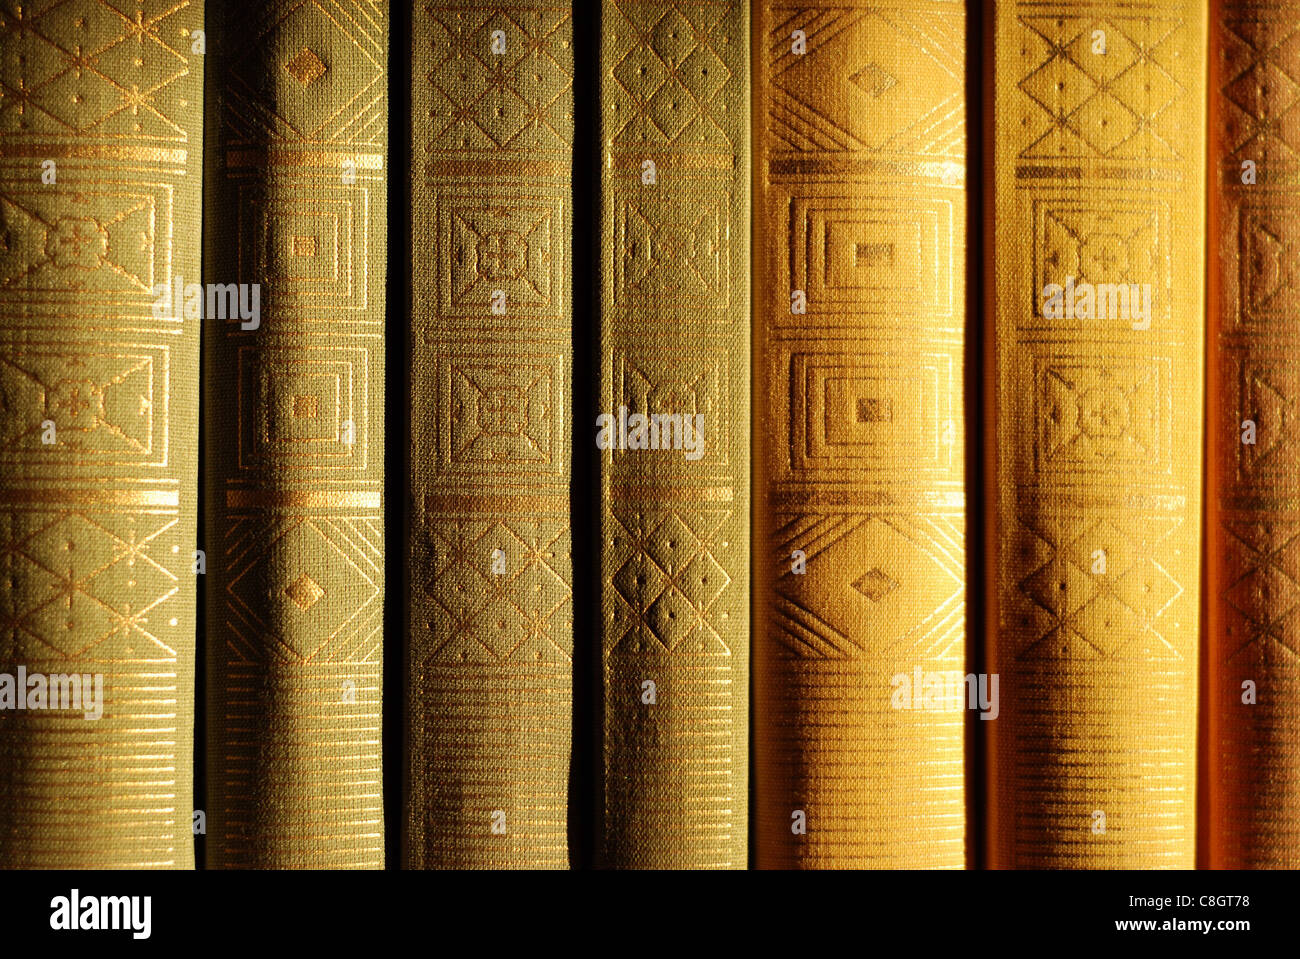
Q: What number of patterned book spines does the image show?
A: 7